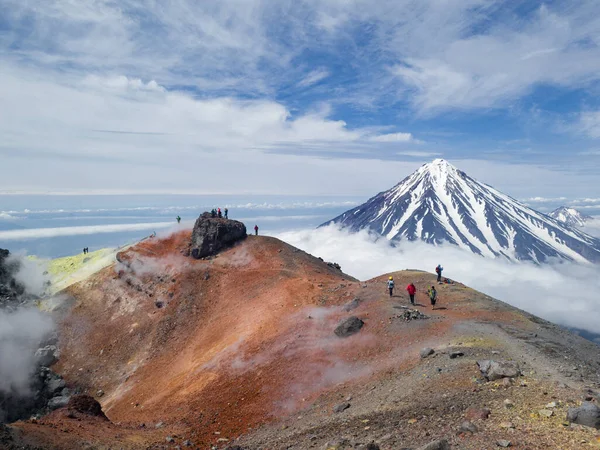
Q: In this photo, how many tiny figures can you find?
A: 12